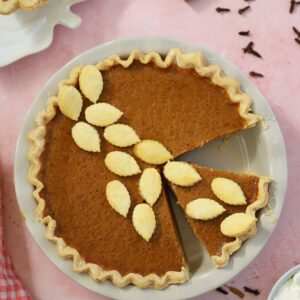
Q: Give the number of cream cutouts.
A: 14